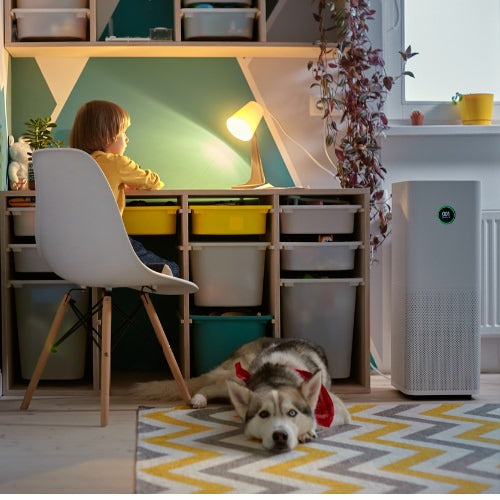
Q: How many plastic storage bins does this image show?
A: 14